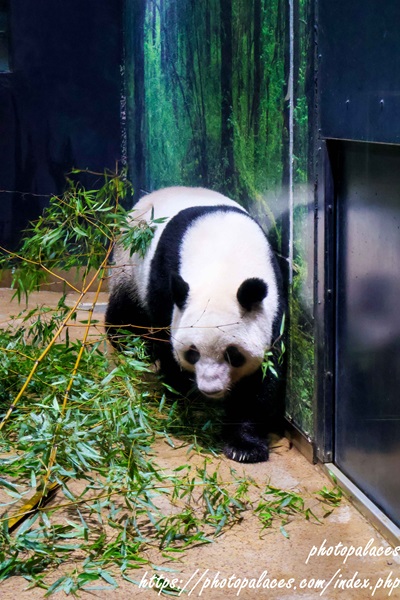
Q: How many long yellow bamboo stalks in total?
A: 2